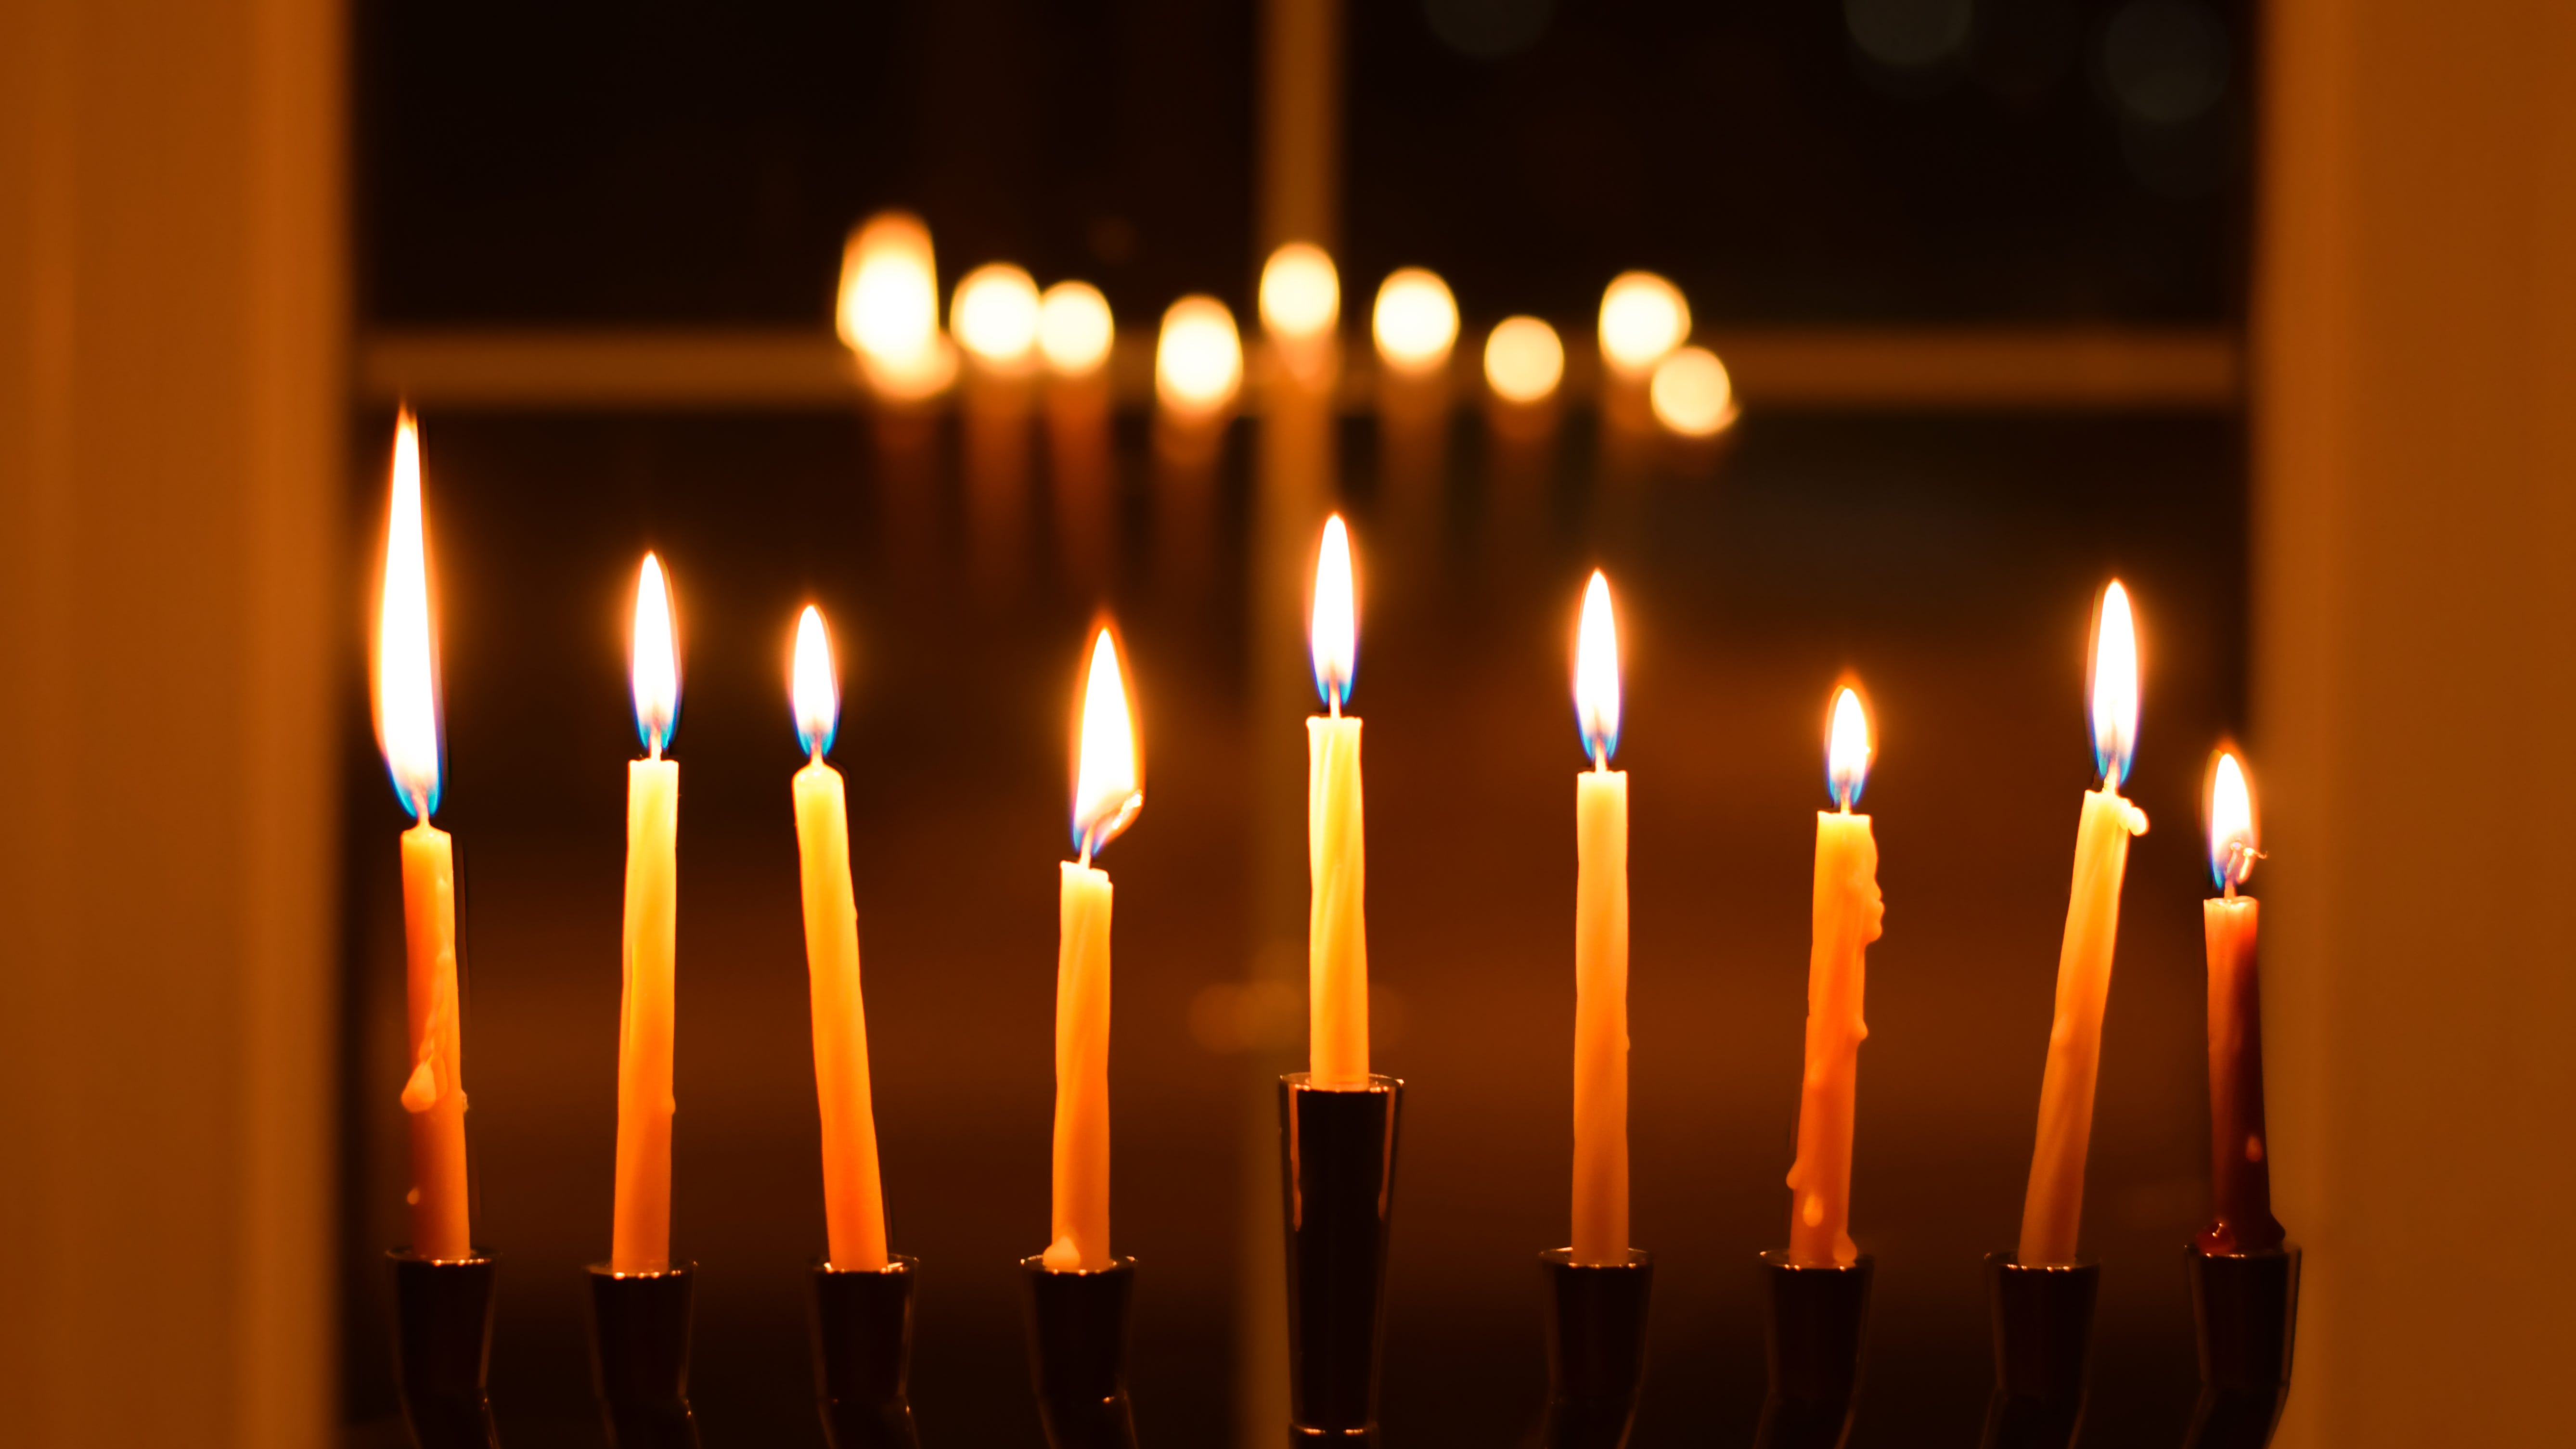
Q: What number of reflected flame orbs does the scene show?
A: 9